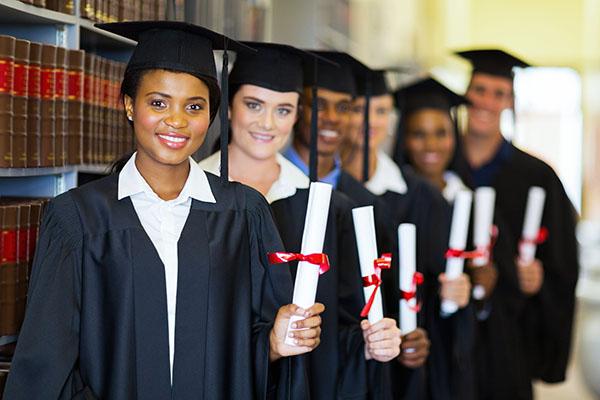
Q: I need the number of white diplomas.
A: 6